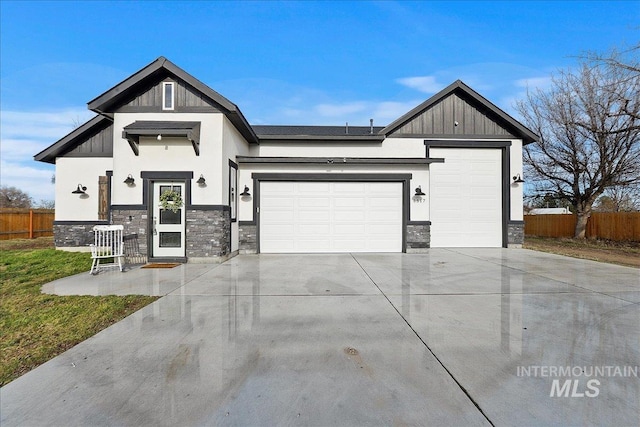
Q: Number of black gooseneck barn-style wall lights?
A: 6